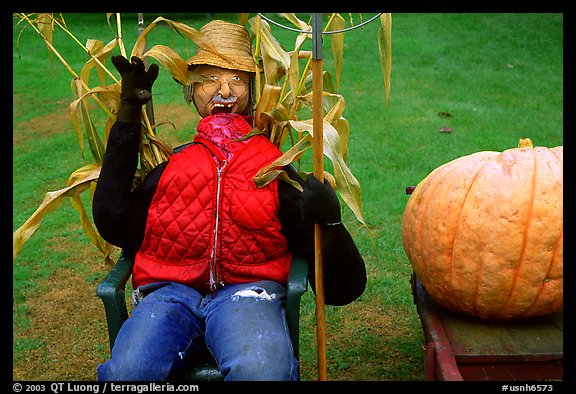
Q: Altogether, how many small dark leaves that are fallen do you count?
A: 2